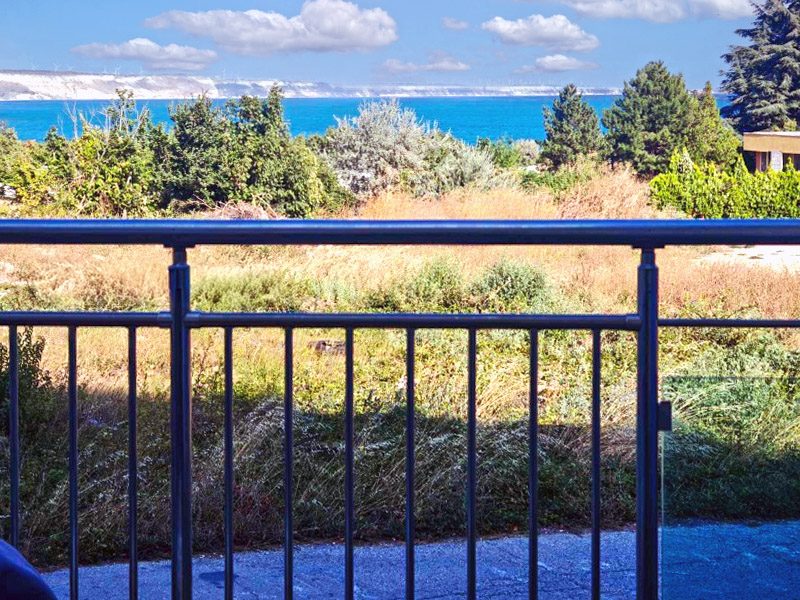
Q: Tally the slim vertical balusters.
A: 10